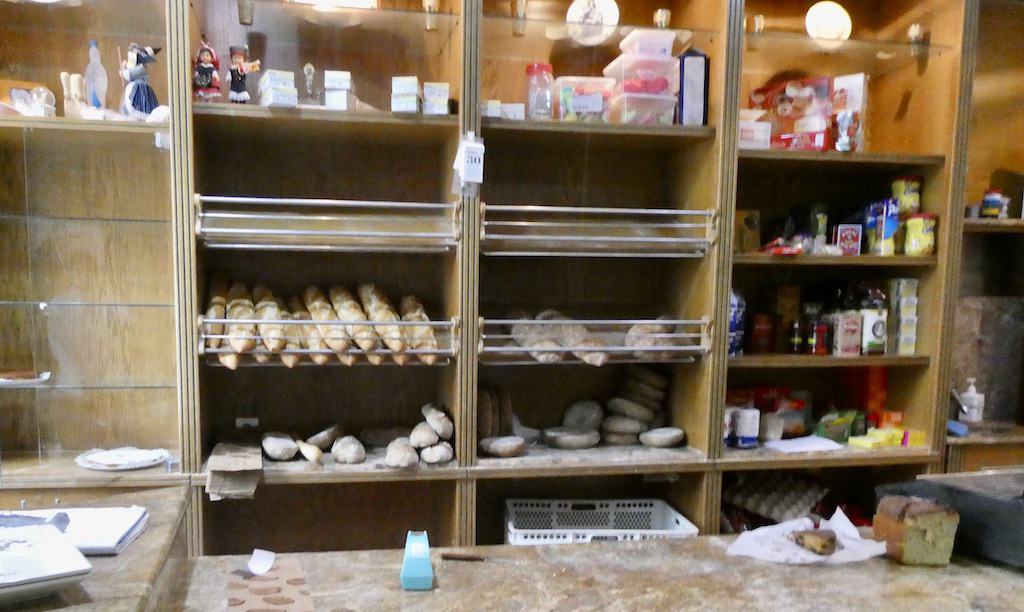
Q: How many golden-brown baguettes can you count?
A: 14